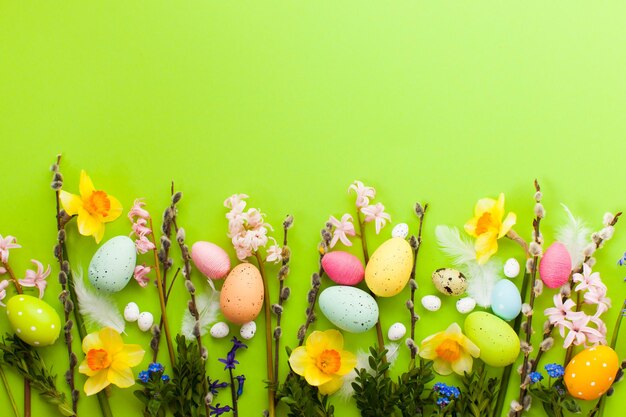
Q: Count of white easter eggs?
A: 9